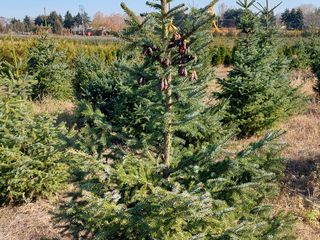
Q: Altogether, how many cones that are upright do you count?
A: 0